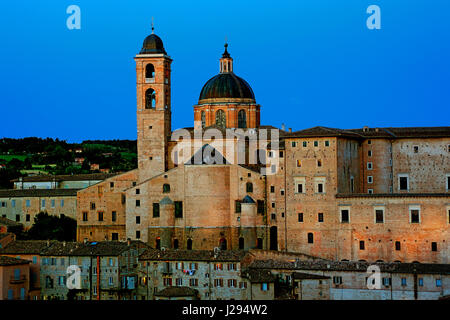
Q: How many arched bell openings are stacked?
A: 2